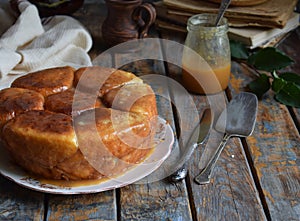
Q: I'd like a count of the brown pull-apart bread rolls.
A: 7